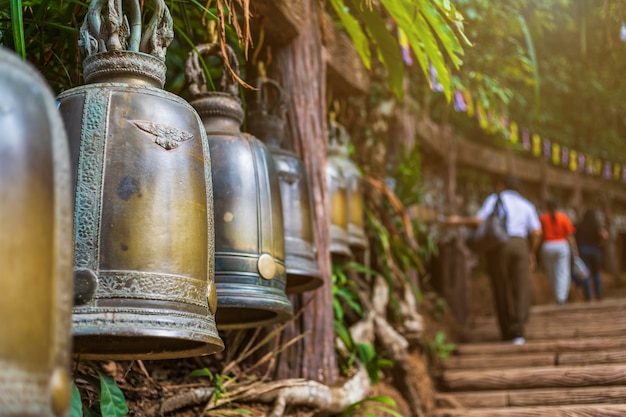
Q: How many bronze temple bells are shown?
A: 6